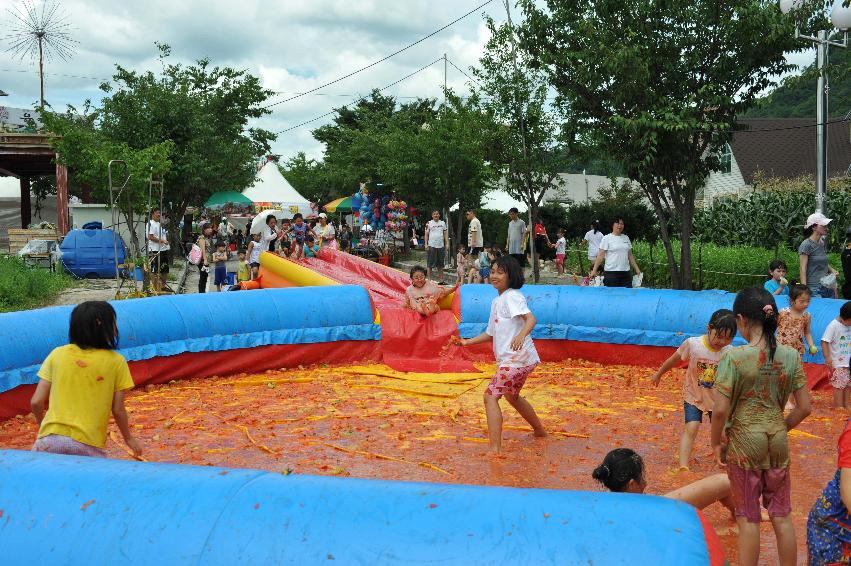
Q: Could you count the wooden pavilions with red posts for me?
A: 1